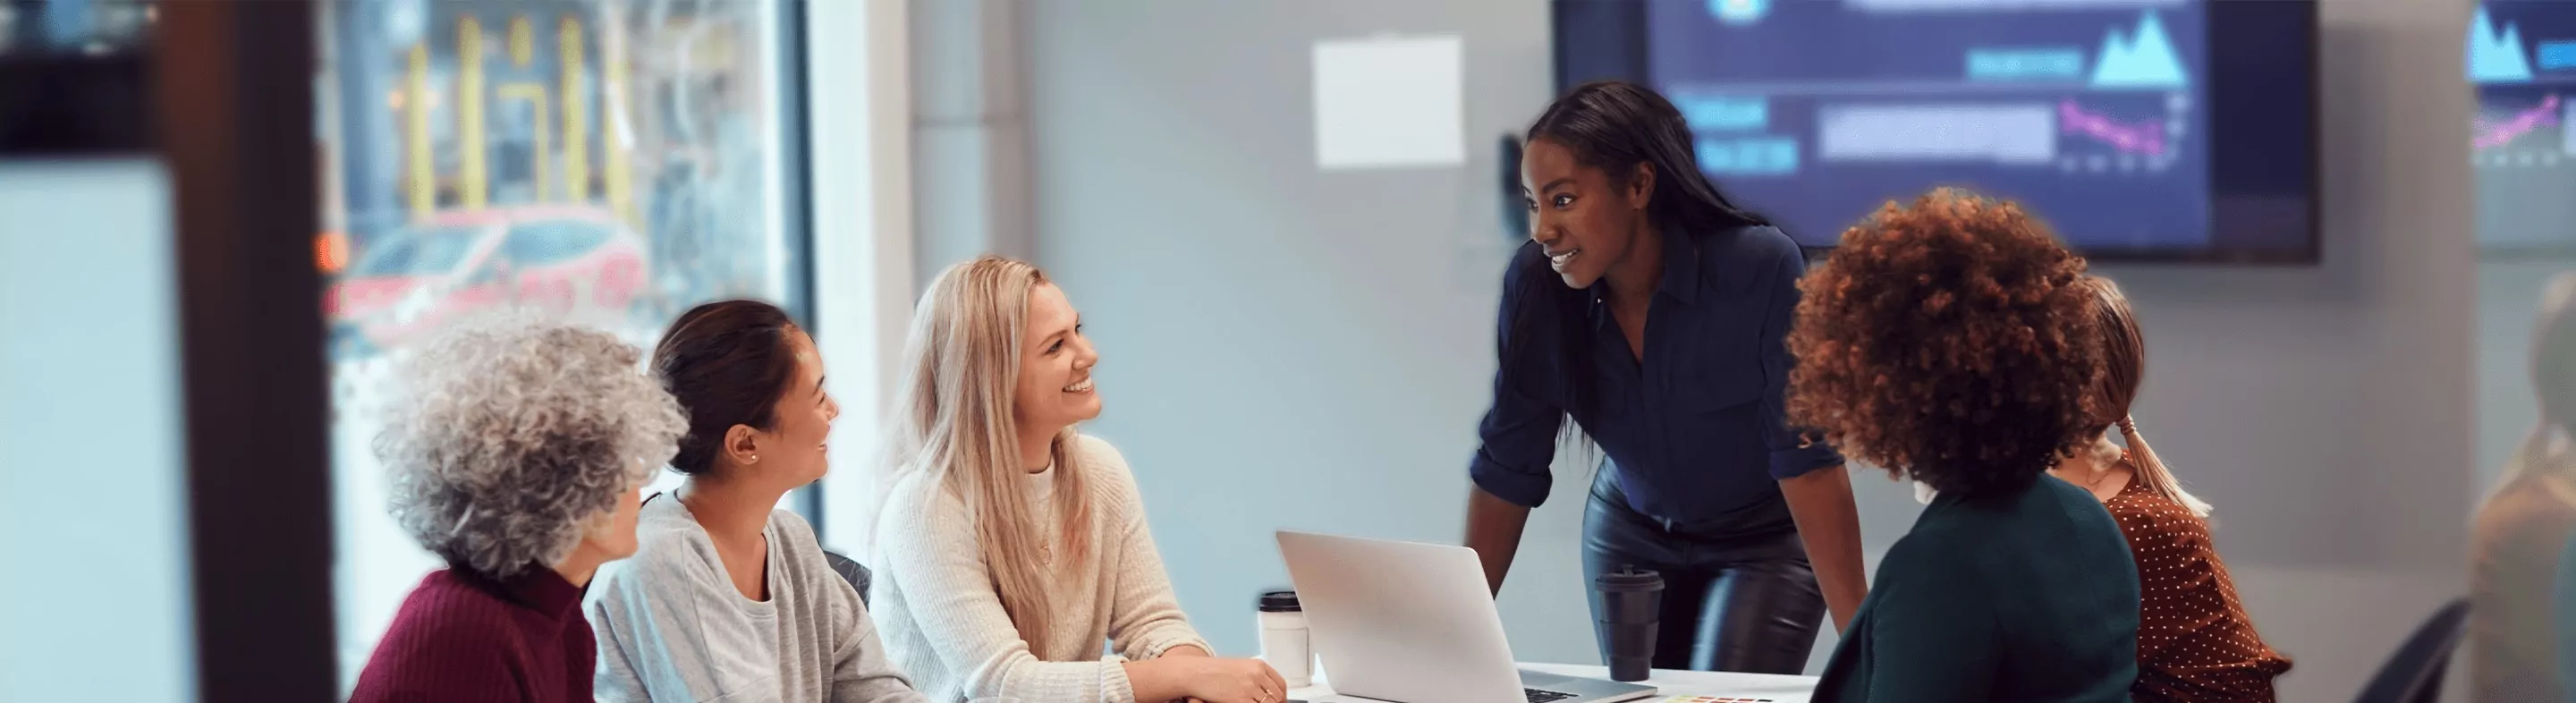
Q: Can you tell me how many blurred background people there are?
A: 1